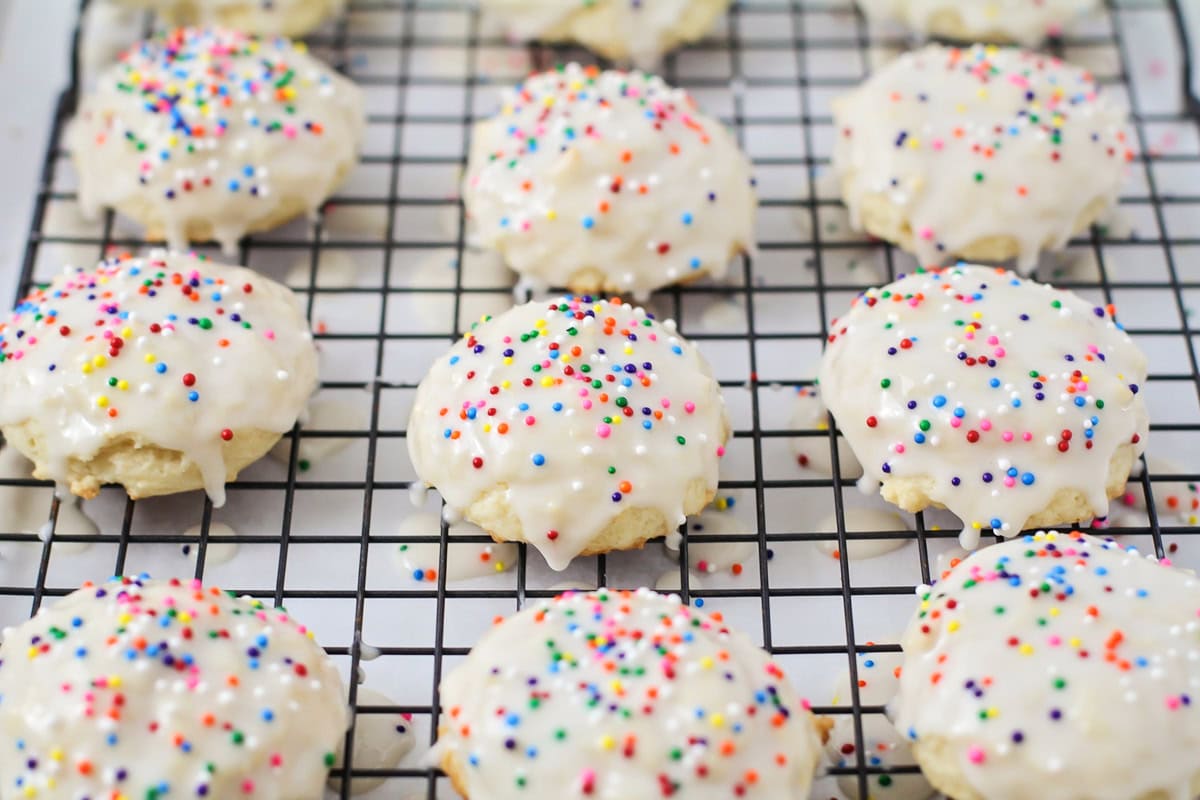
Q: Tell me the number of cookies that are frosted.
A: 12